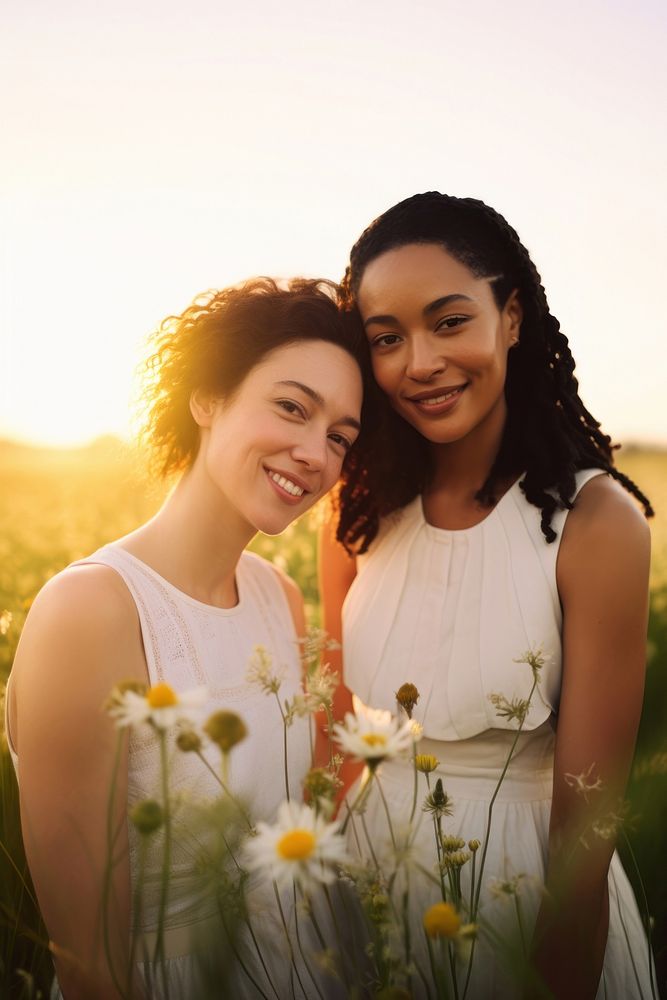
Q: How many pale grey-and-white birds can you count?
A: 0